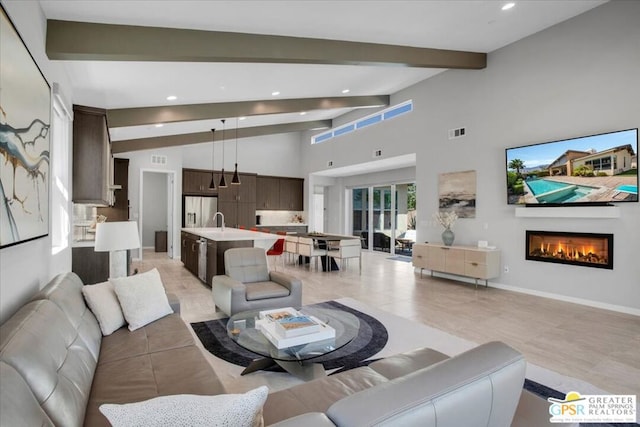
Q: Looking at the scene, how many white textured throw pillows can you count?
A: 3